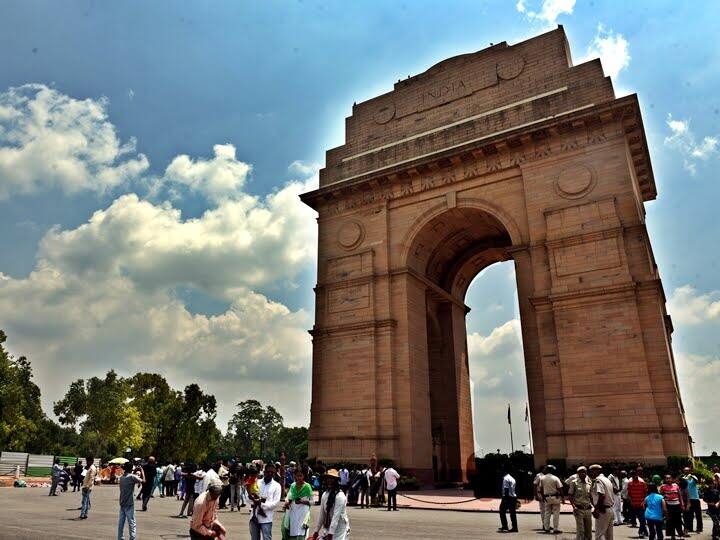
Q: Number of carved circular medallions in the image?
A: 4